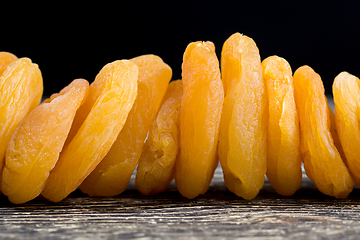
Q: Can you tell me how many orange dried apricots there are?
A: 11